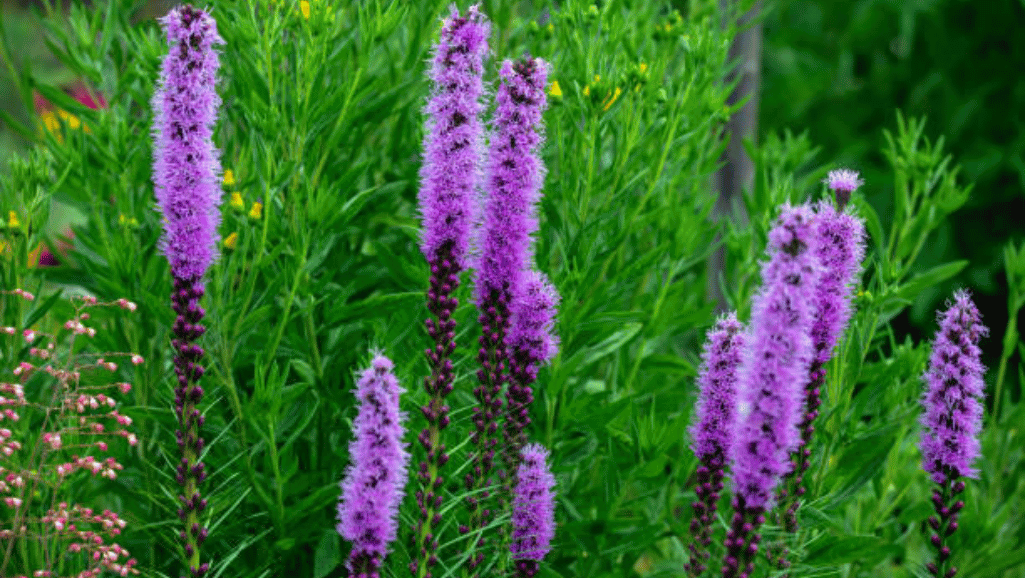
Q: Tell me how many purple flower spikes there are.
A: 10